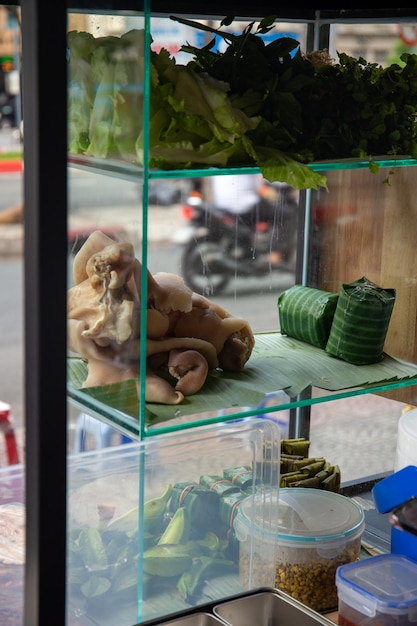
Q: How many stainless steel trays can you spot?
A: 2